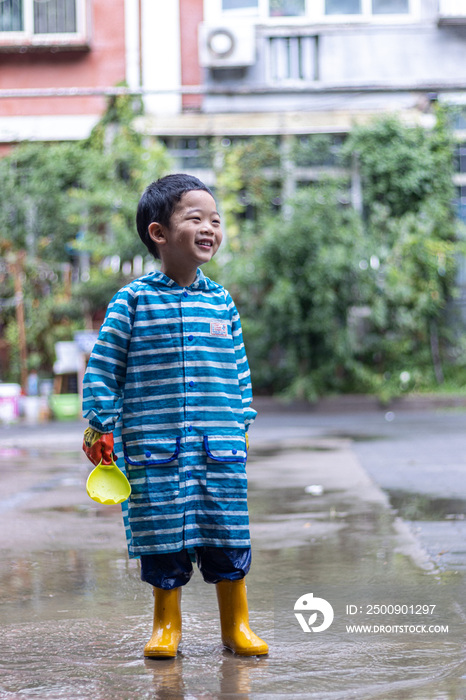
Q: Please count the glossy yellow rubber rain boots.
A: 2